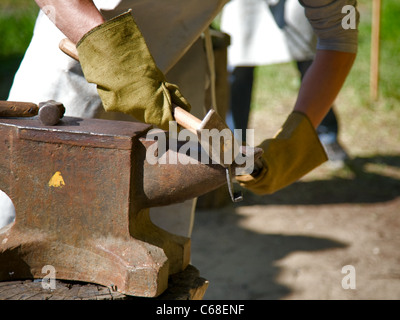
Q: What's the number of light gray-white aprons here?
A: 2